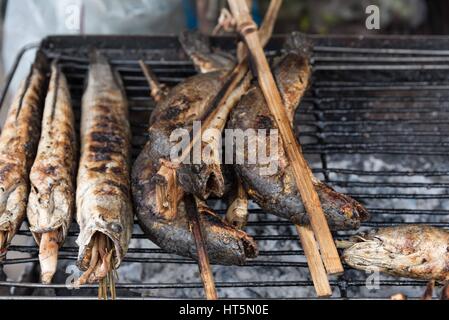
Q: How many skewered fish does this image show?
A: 3